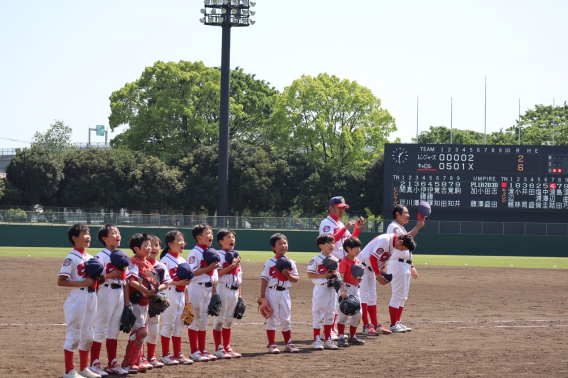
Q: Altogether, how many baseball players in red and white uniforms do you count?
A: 13